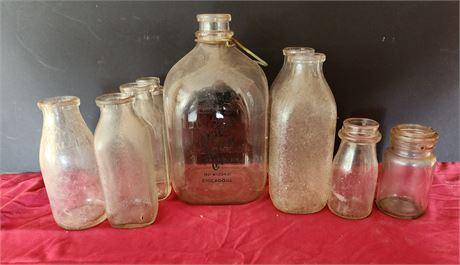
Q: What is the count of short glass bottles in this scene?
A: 2